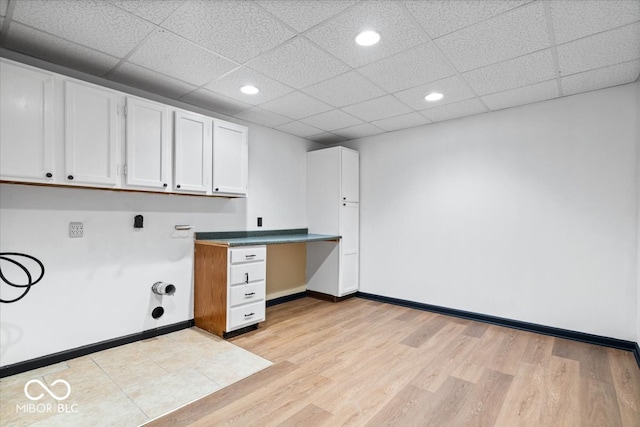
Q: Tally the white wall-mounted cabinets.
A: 5